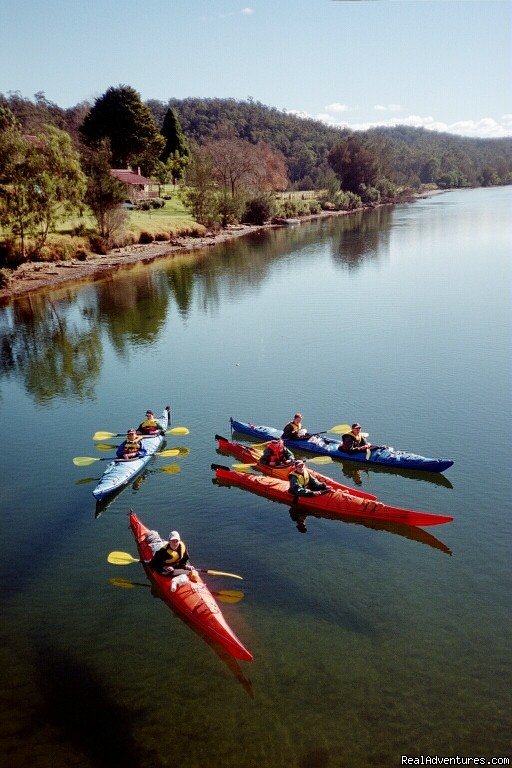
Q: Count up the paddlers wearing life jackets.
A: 7